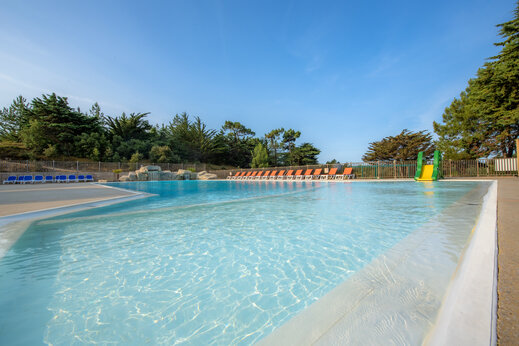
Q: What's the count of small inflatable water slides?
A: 1